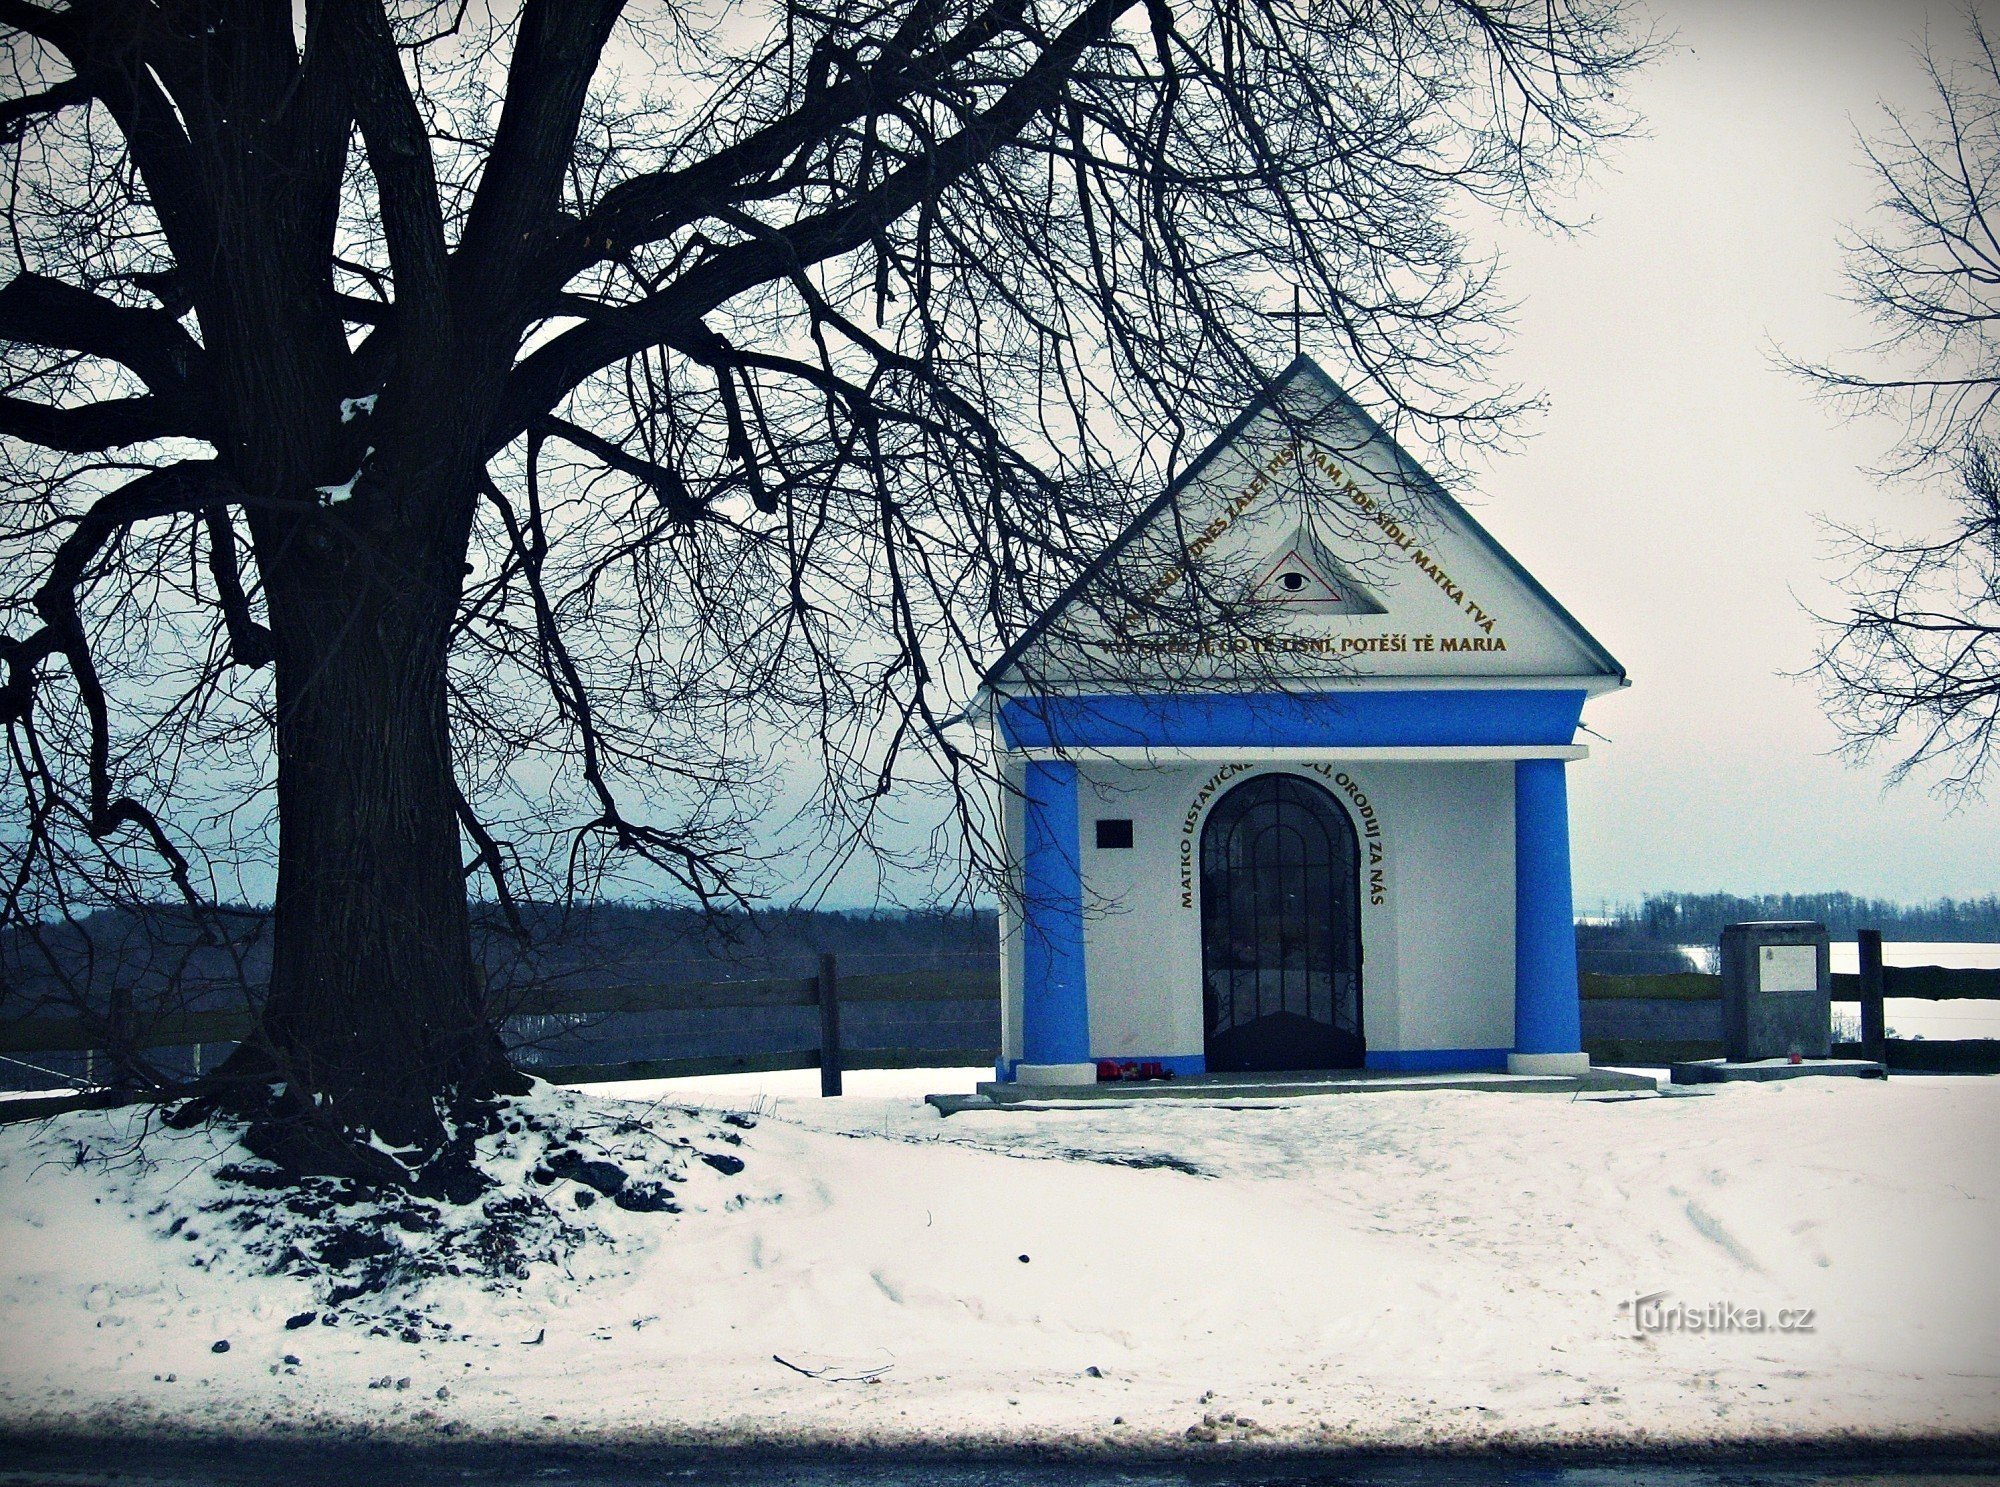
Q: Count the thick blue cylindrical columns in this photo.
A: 2